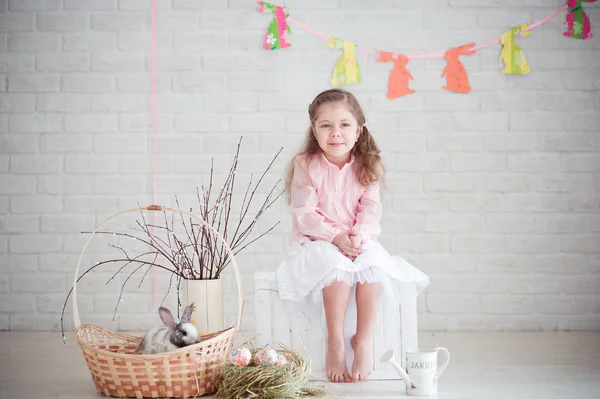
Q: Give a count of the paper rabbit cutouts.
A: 6